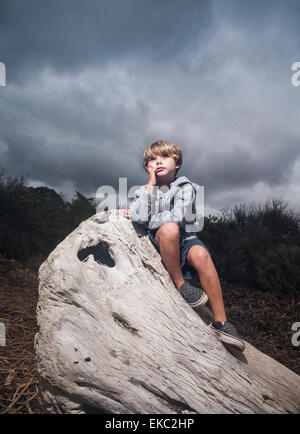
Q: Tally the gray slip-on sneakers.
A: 2